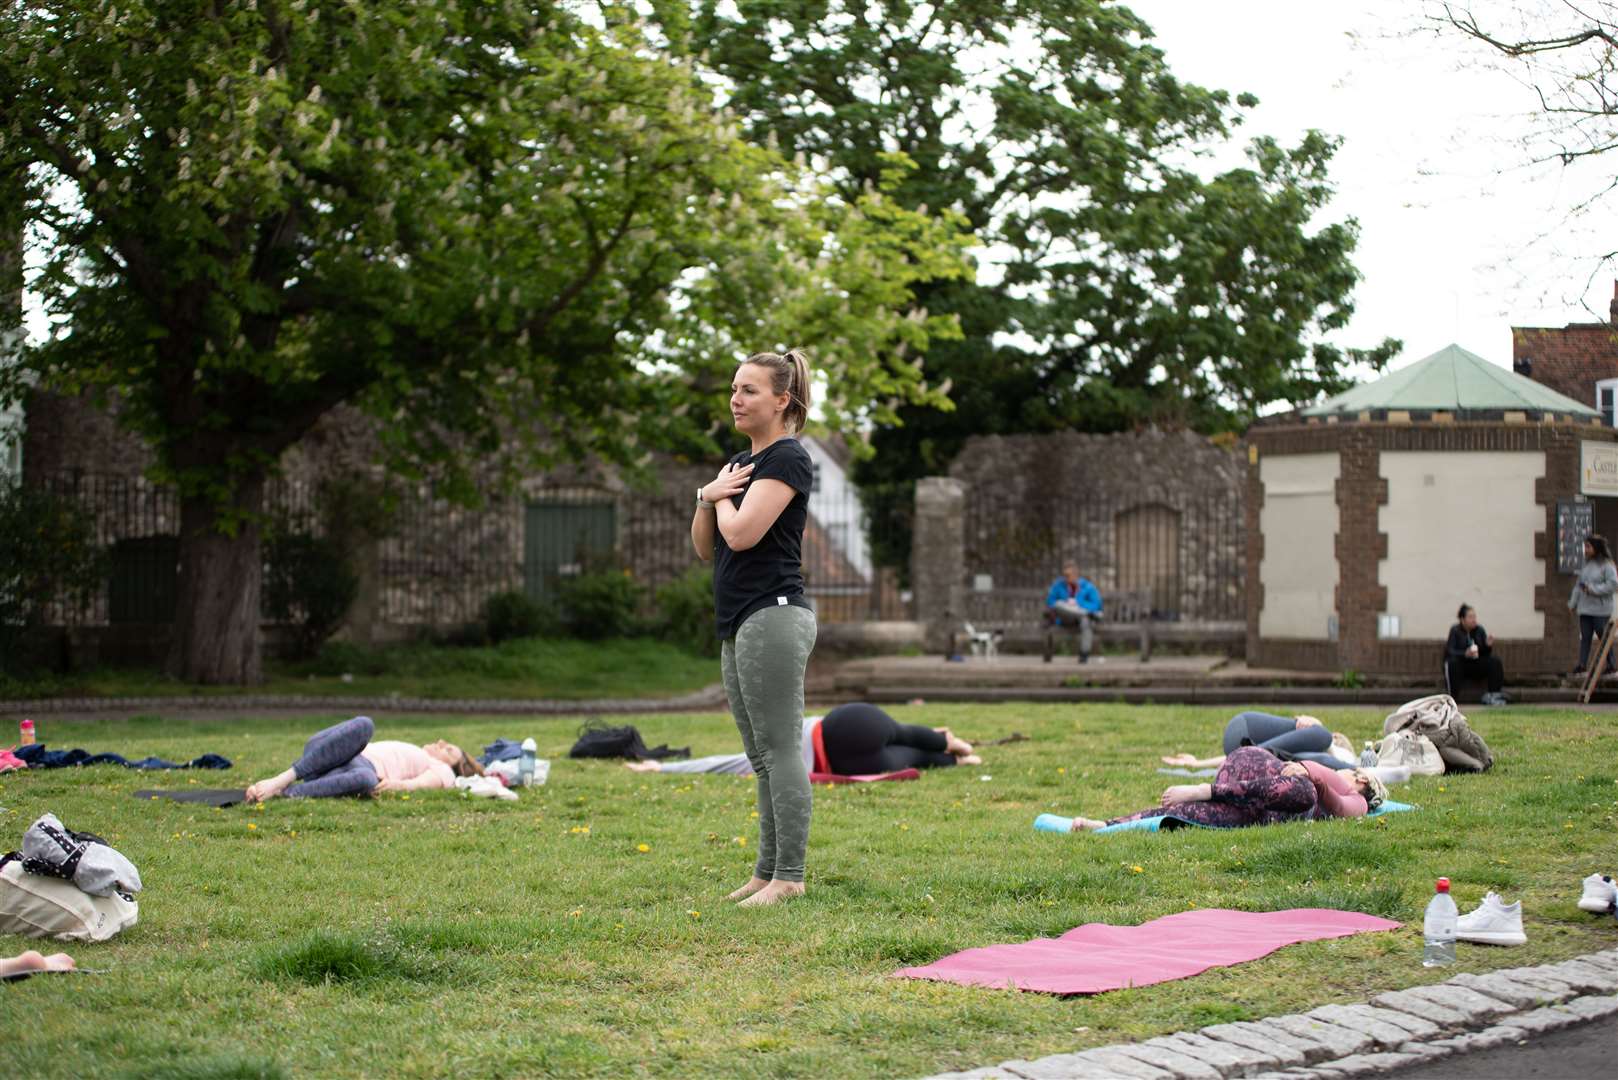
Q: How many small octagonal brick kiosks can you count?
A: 1